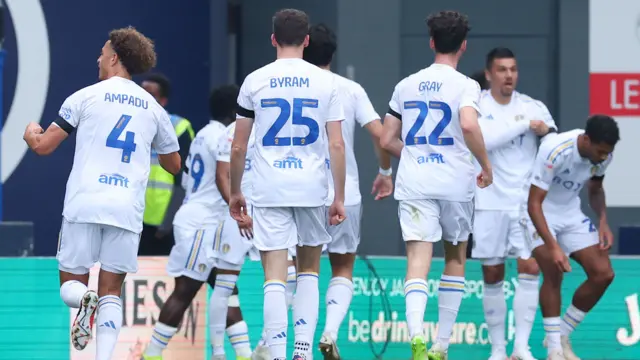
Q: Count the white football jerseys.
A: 8